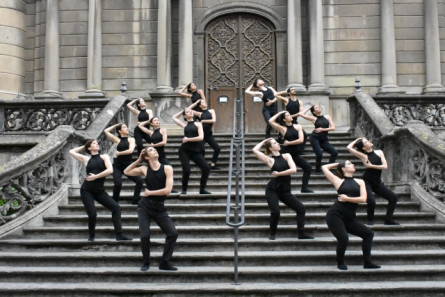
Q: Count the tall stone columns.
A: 8